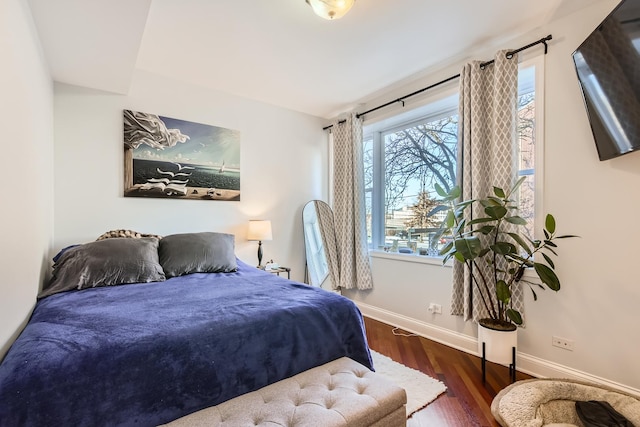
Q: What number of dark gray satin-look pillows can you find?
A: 2